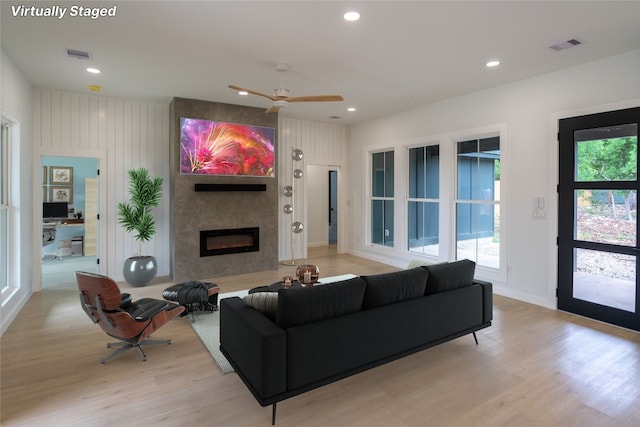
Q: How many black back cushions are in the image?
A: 3